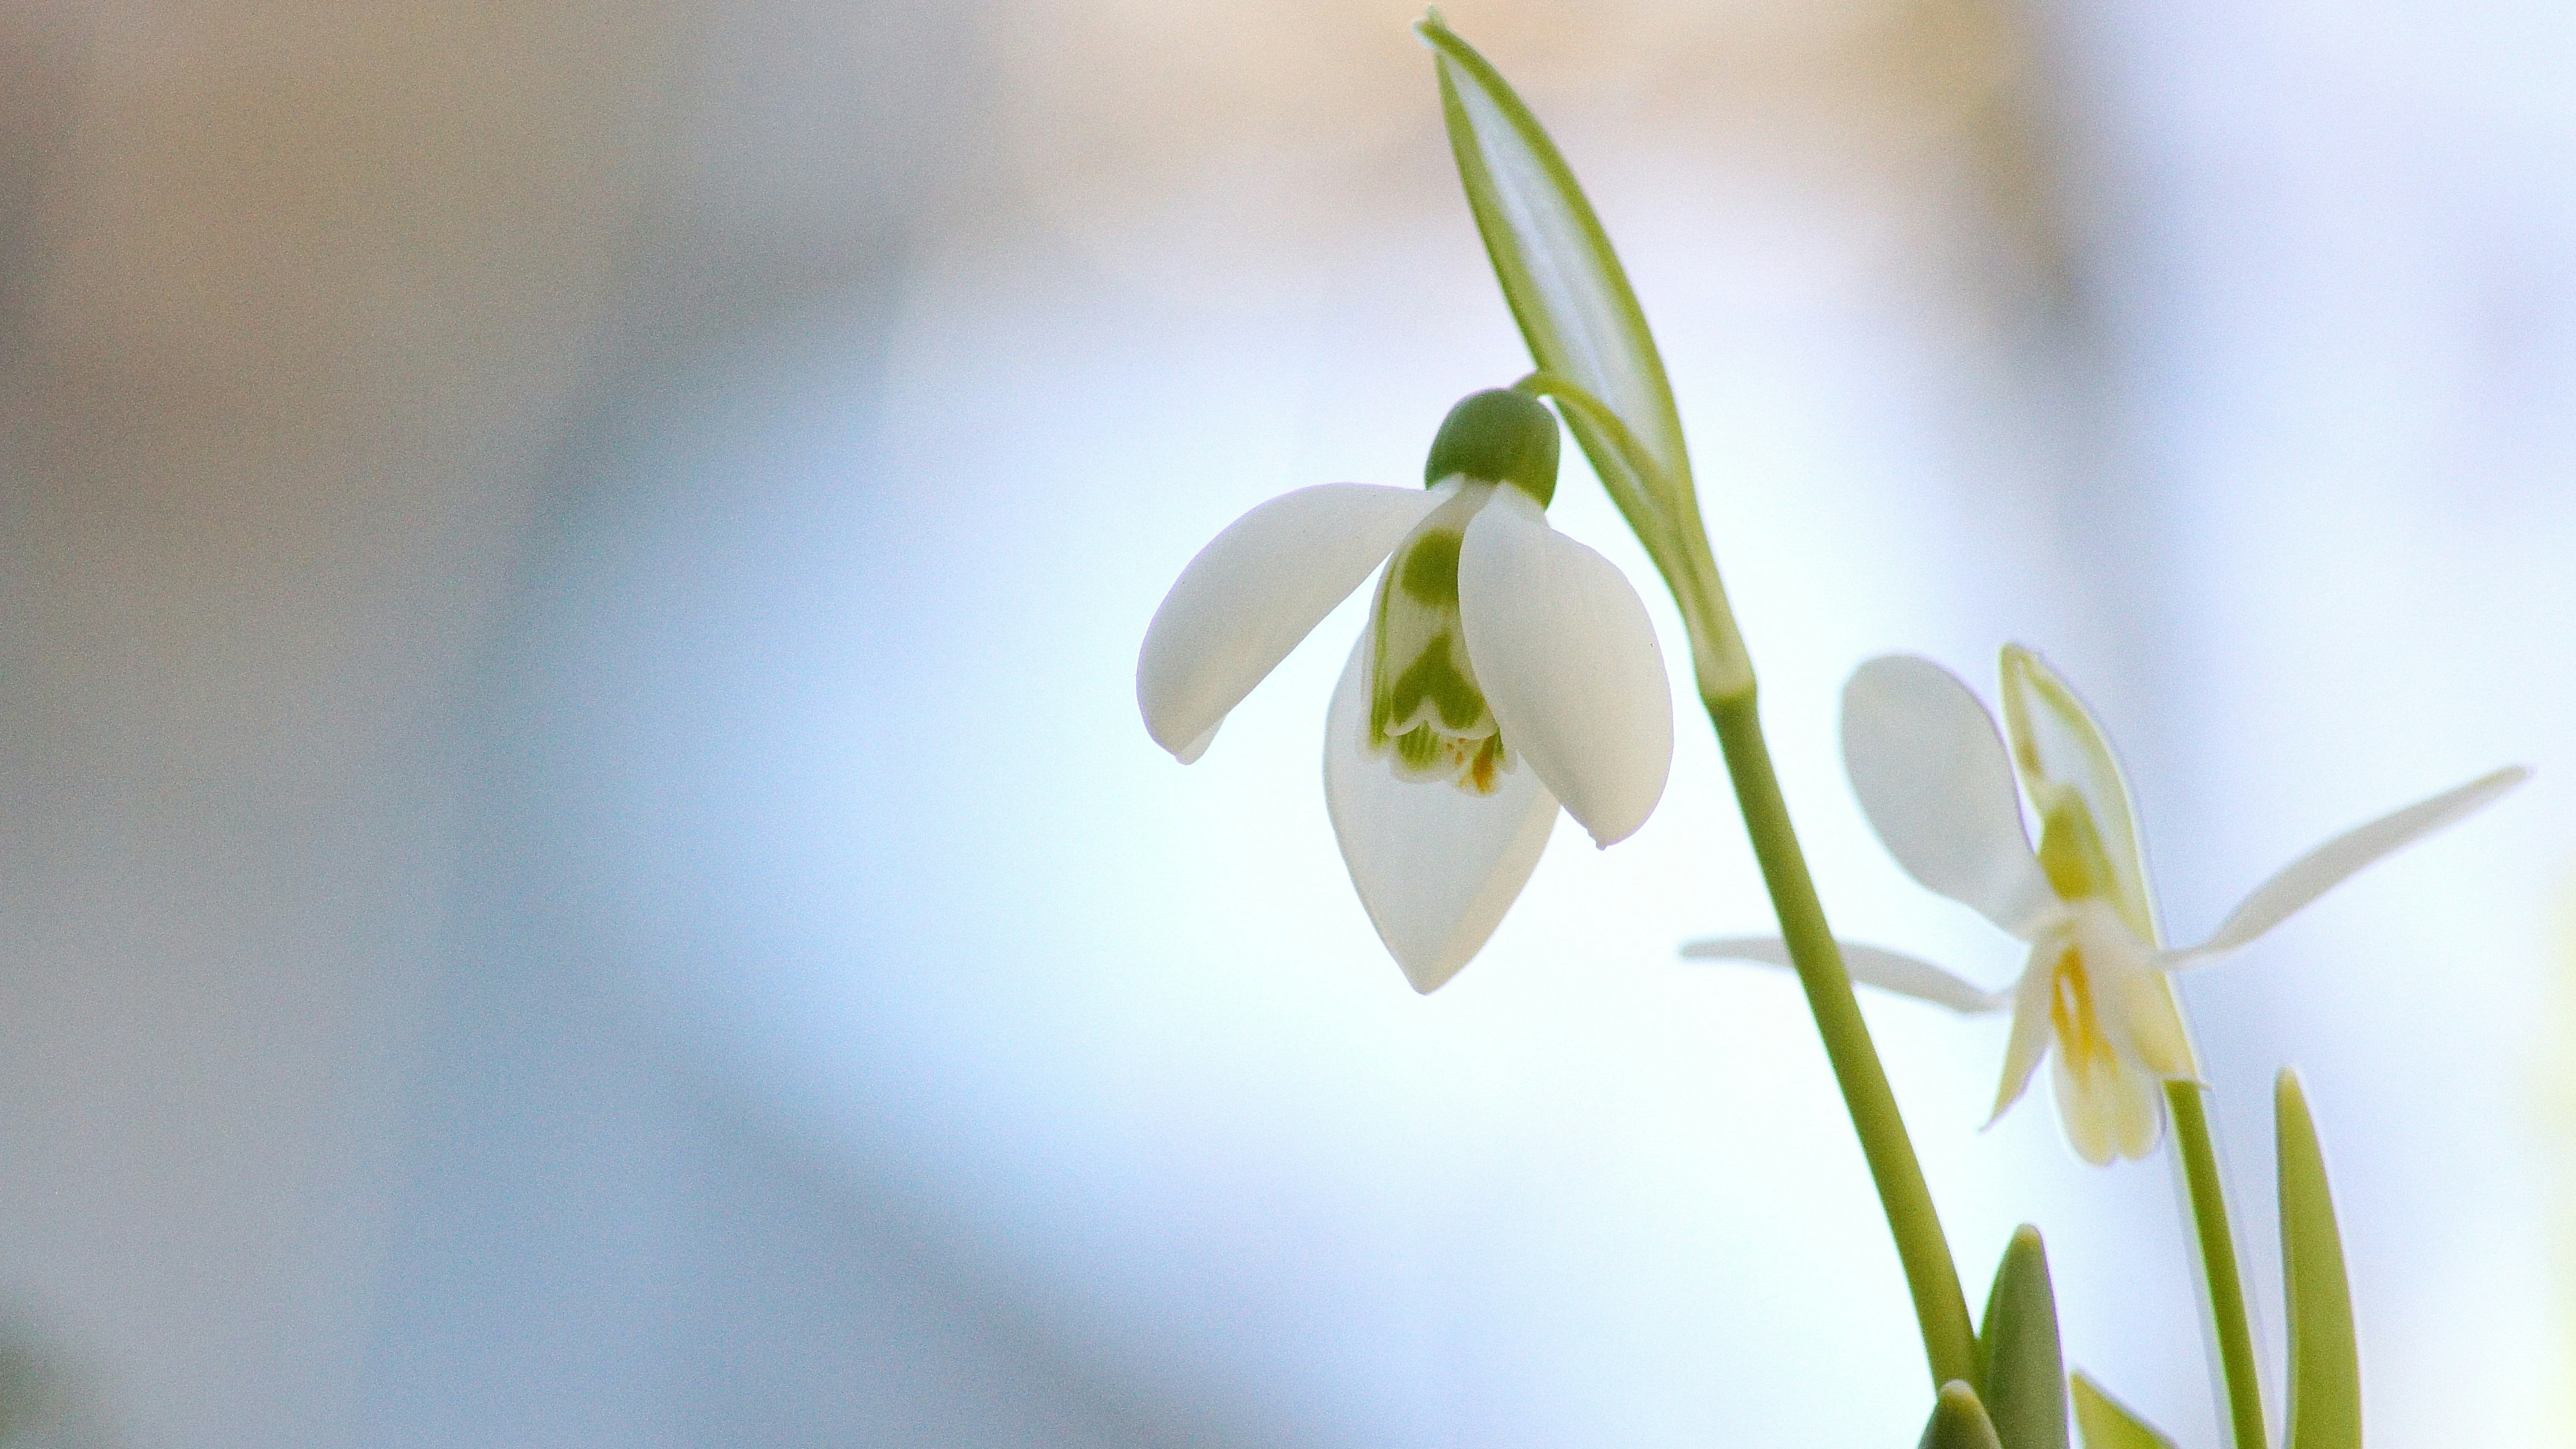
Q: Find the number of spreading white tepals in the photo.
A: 6